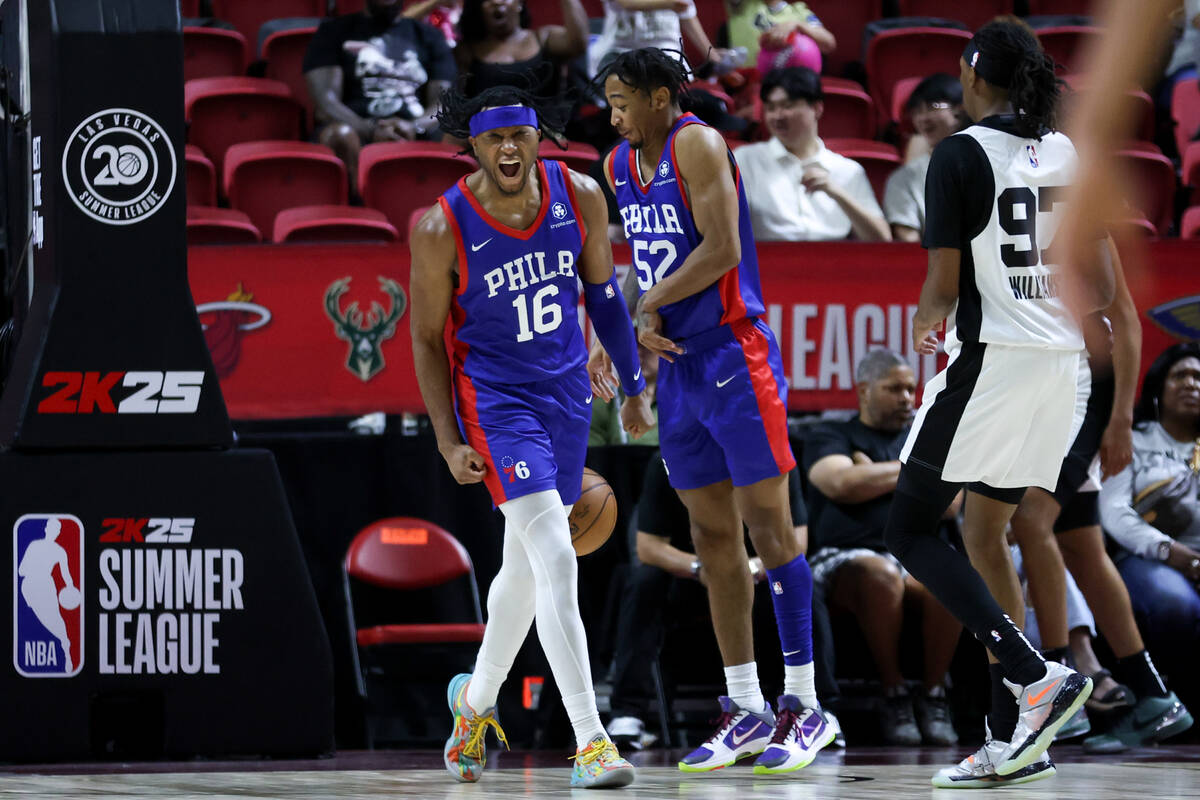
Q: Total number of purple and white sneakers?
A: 2